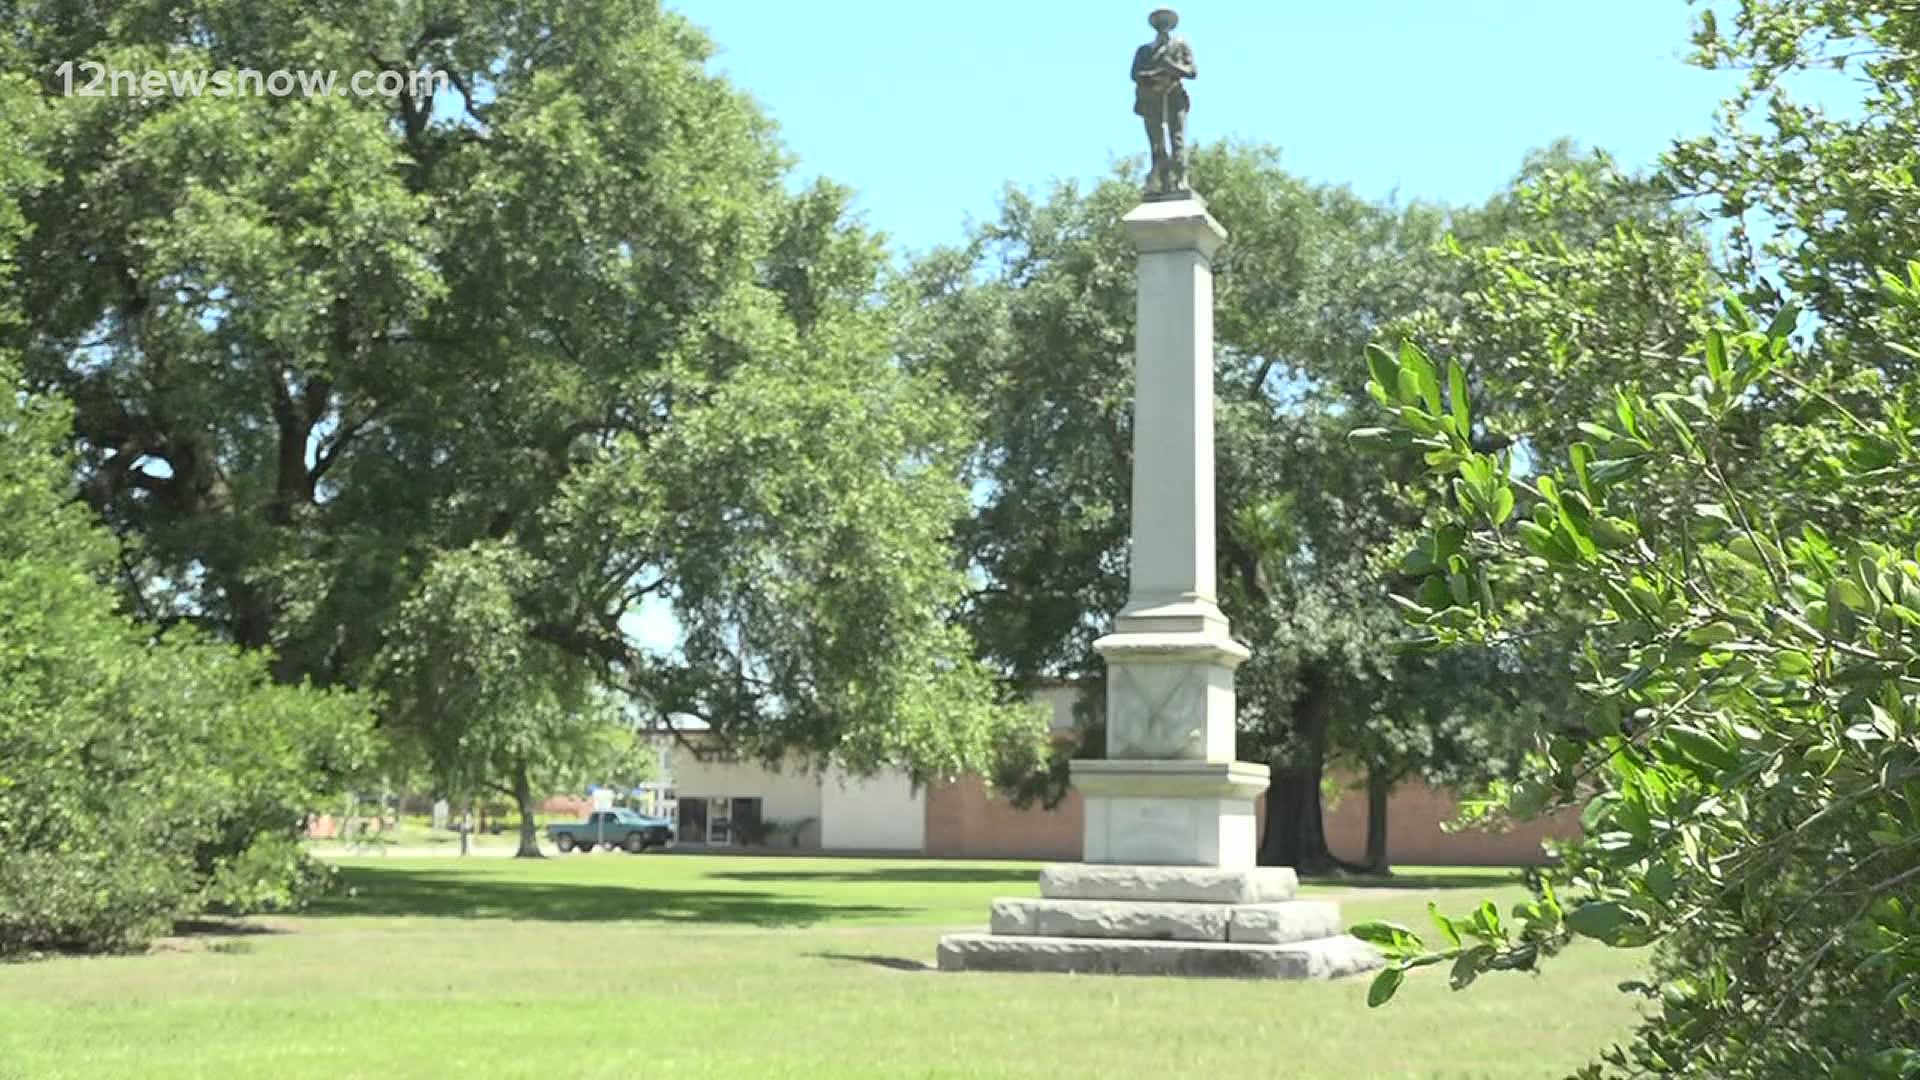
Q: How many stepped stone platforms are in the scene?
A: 3